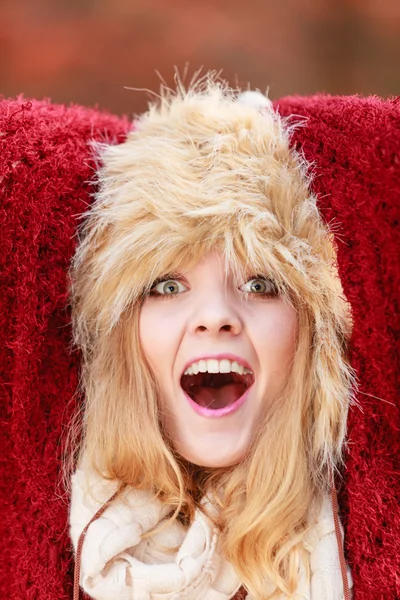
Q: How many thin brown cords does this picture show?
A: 2